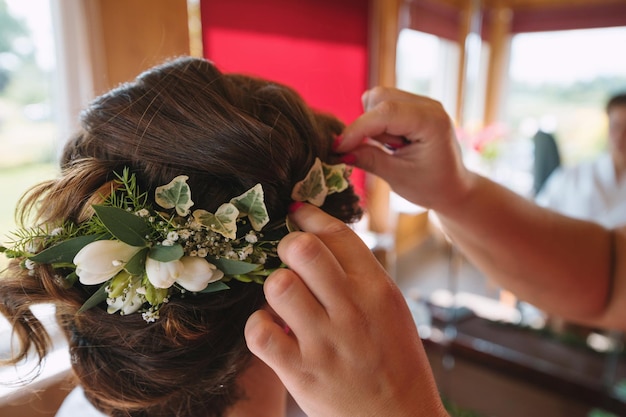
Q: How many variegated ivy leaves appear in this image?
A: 5